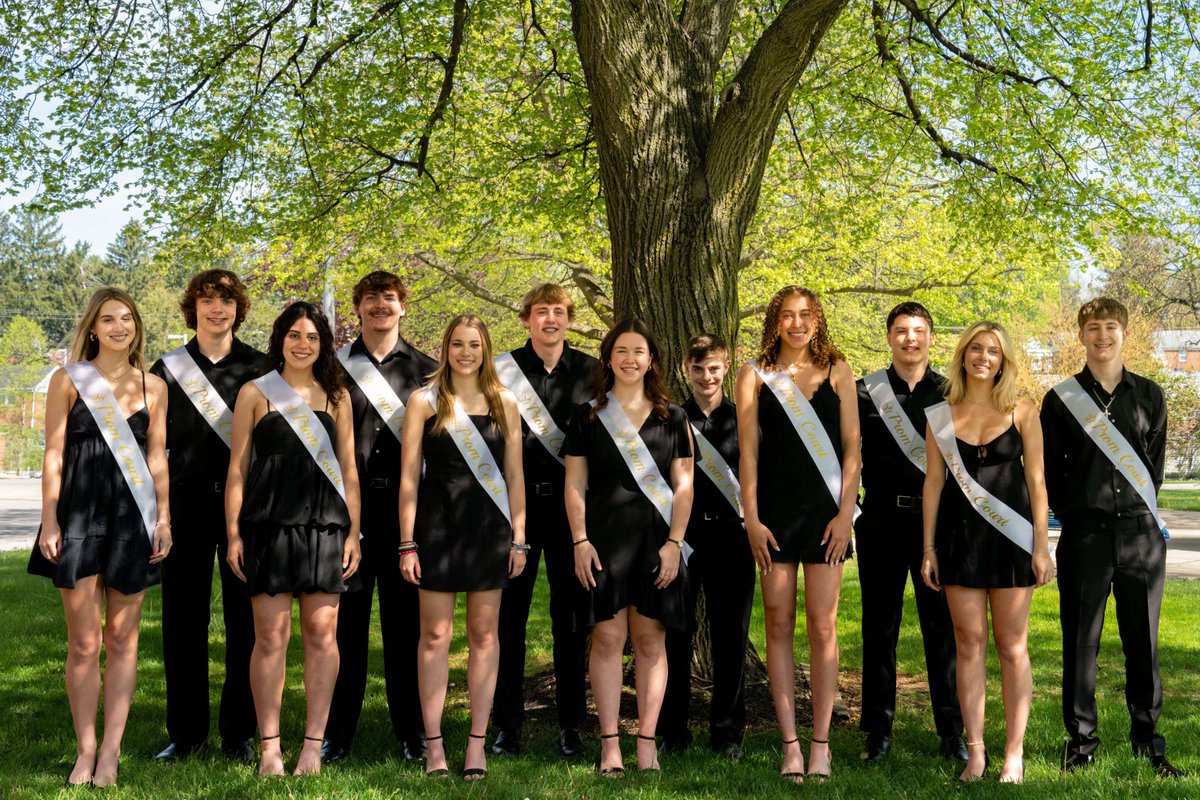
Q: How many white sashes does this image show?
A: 12